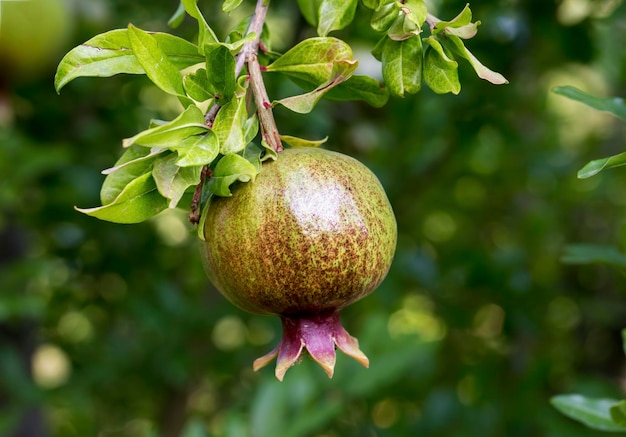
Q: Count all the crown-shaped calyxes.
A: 1